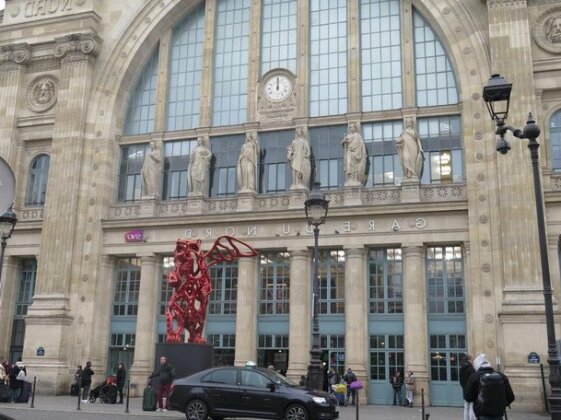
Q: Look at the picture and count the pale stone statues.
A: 6